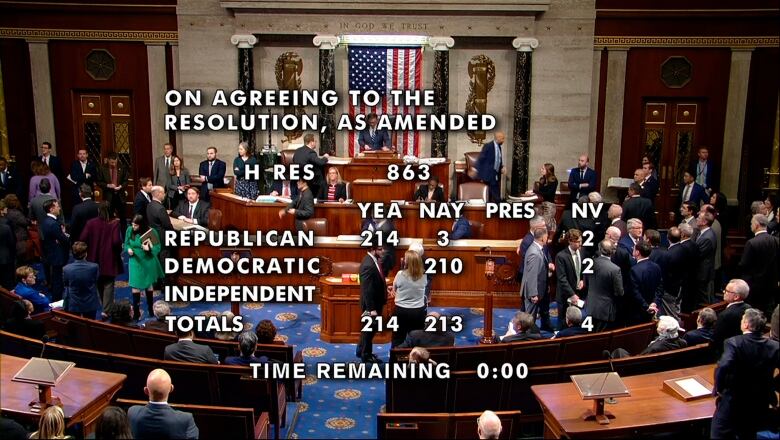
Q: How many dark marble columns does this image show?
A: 4